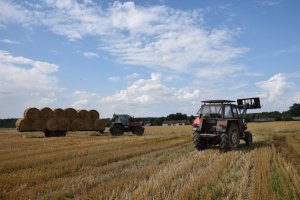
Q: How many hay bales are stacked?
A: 13